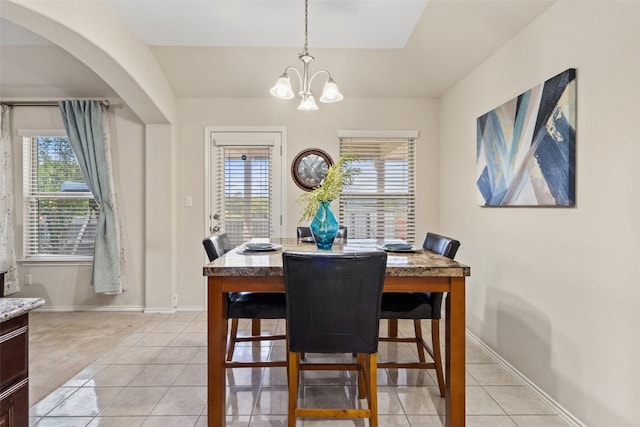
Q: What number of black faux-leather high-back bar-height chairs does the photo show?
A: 4